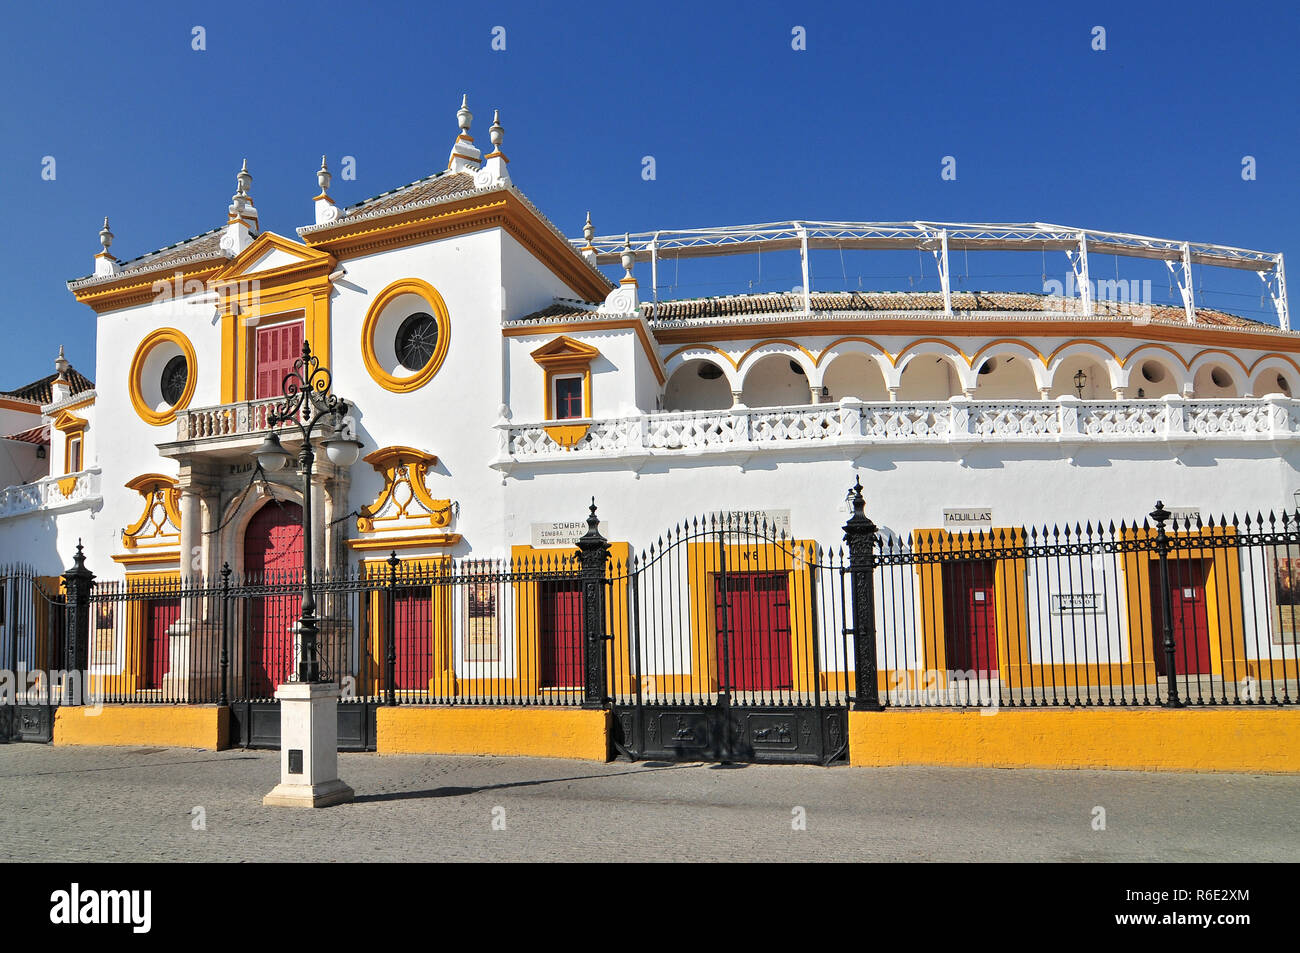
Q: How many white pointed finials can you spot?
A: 9